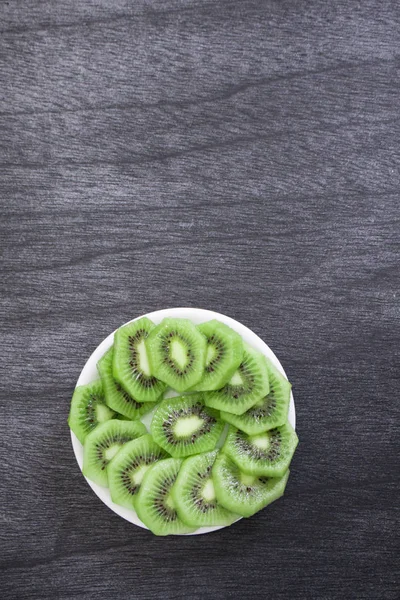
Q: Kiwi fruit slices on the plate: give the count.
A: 14